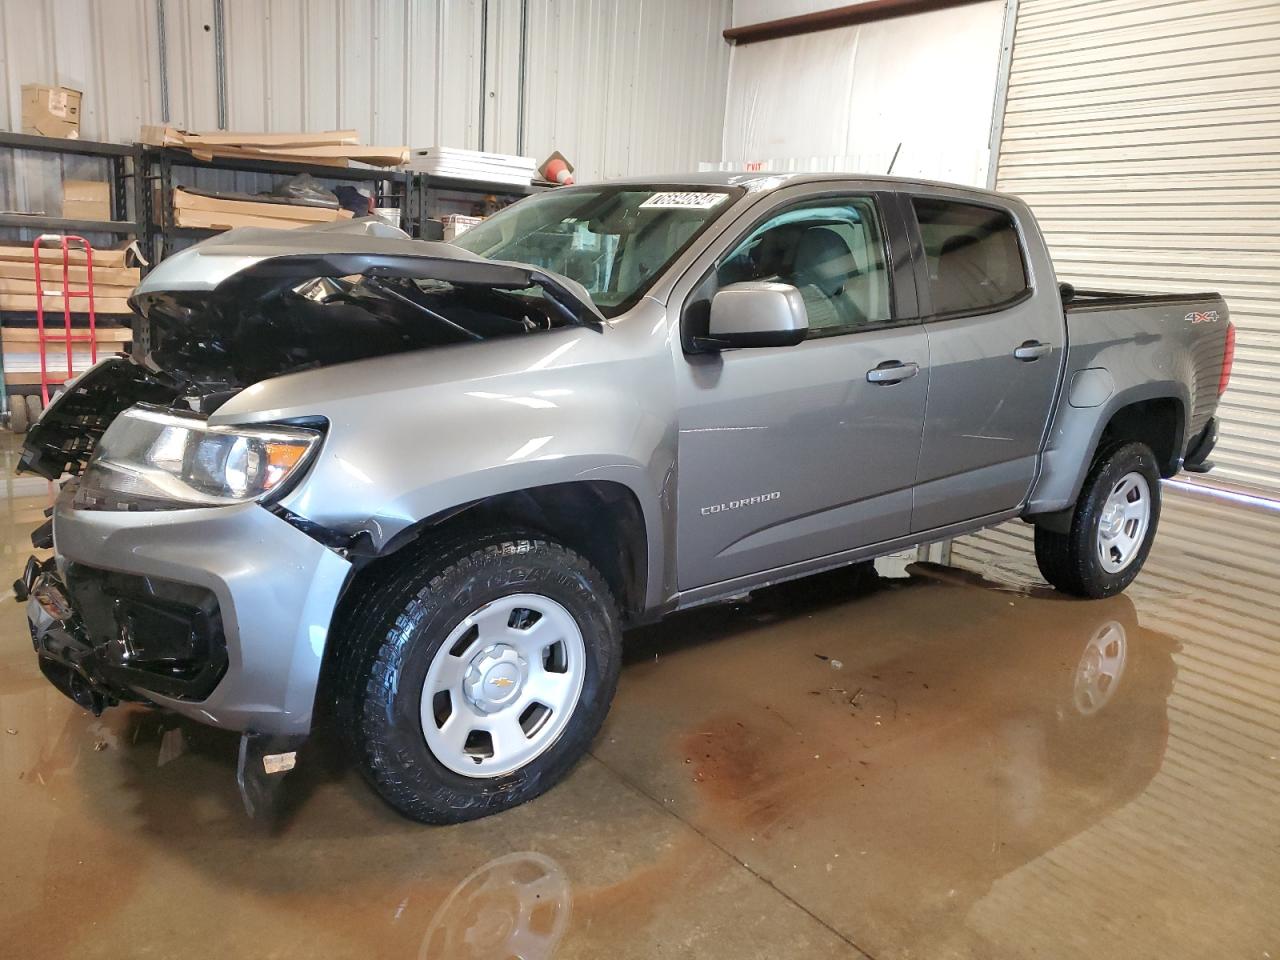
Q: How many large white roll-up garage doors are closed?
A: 1